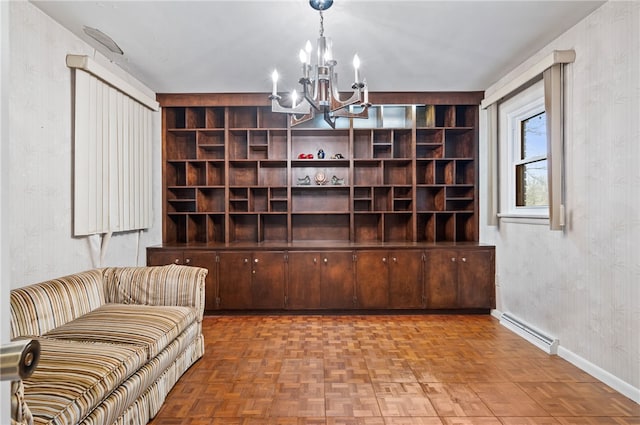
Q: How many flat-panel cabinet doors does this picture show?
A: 10